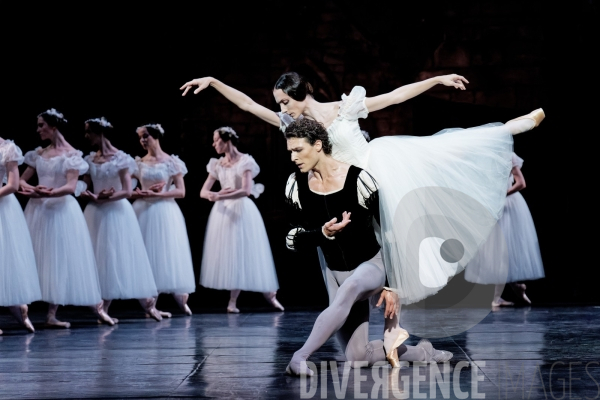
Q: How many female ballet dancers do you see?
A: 7